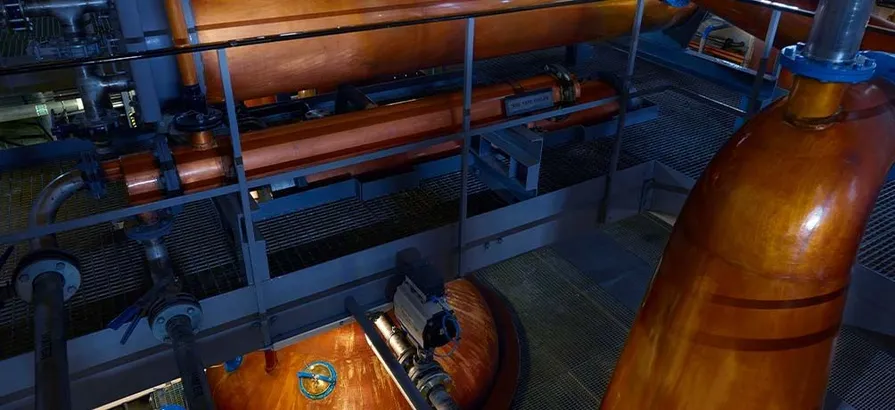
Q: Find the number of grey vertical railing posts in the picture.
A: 4